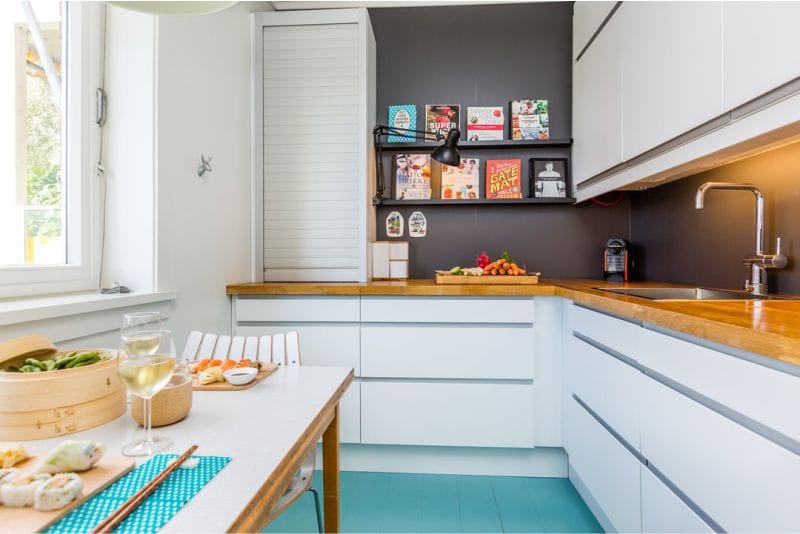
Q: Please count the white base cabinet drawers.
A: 12